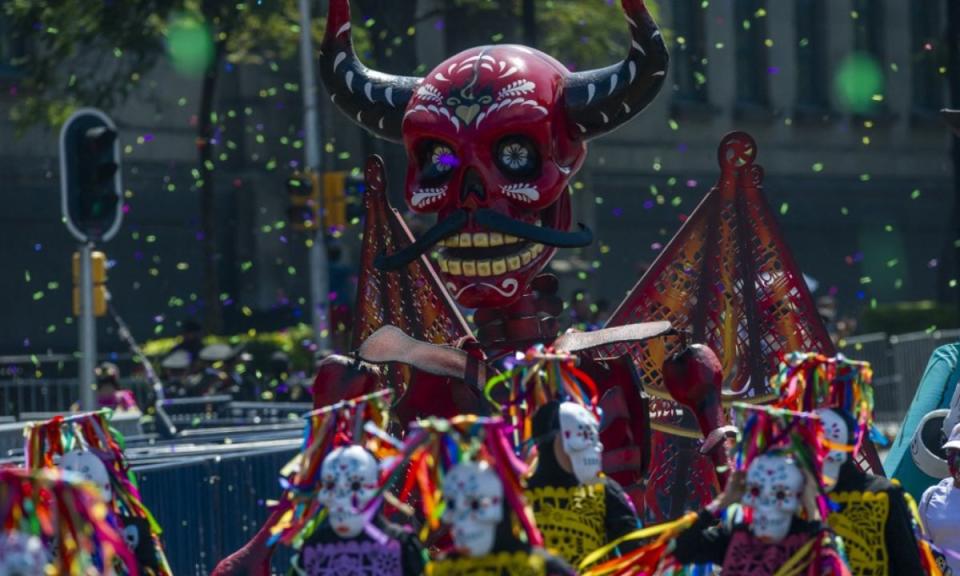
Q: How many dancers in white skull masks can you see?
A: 7